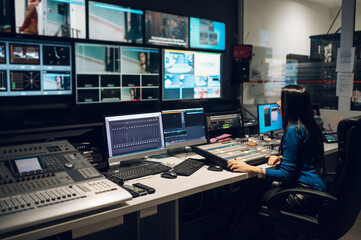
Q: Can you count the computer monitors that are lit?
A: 3